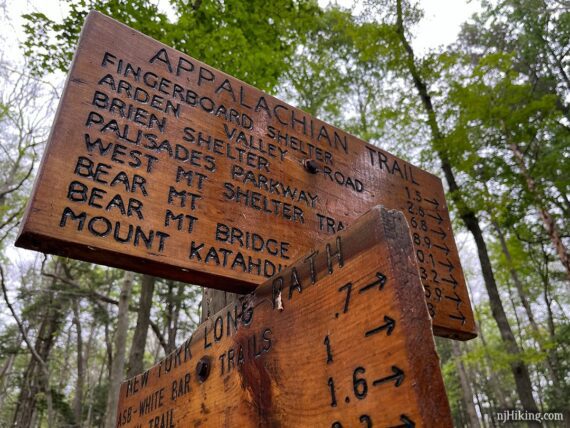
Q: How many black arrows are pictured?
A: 12